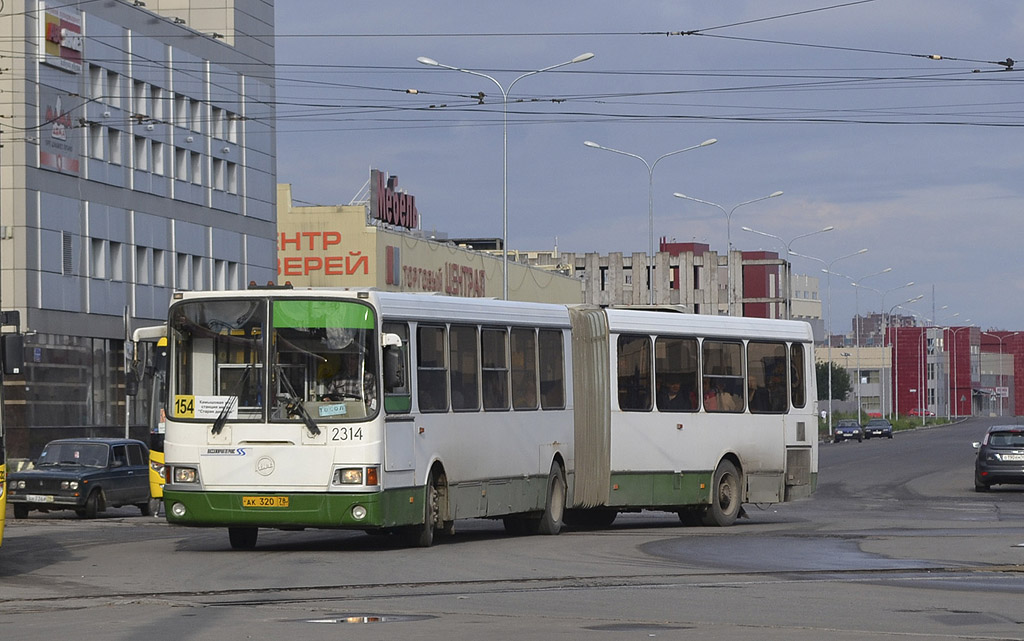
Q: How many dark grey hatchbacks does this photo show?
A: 1